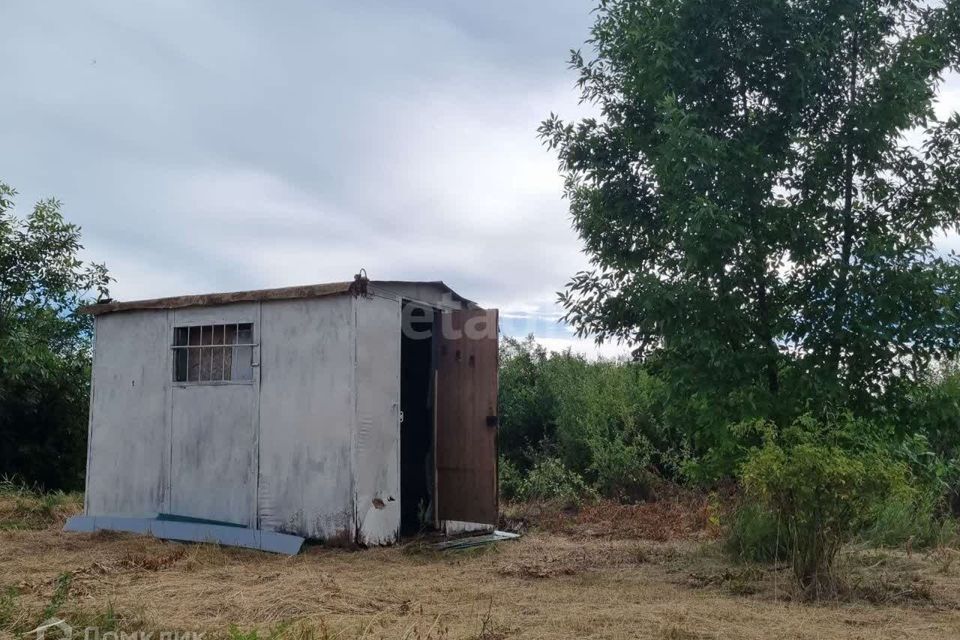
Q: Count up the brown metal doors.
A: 1